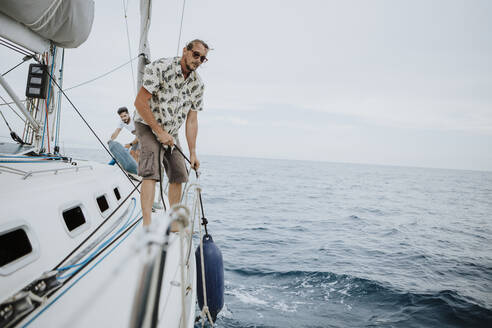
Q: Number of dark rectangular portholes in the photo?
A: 4